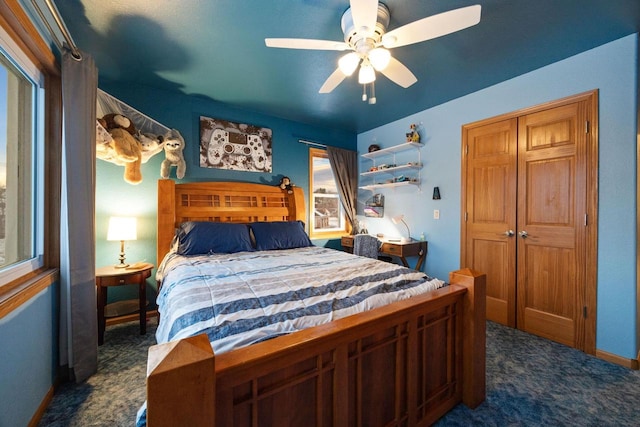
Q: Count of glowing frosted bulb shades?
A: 3